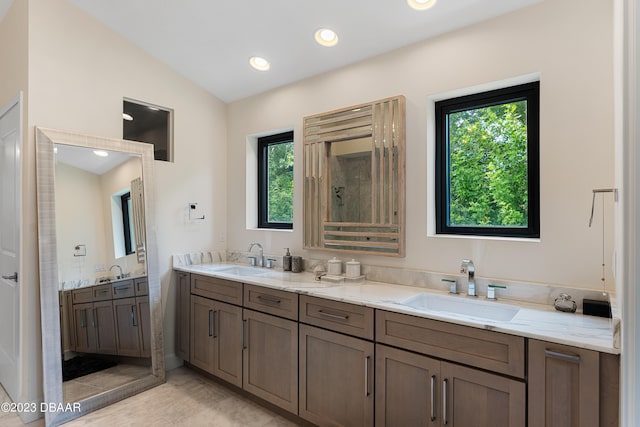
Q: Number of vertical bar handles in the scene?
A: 6